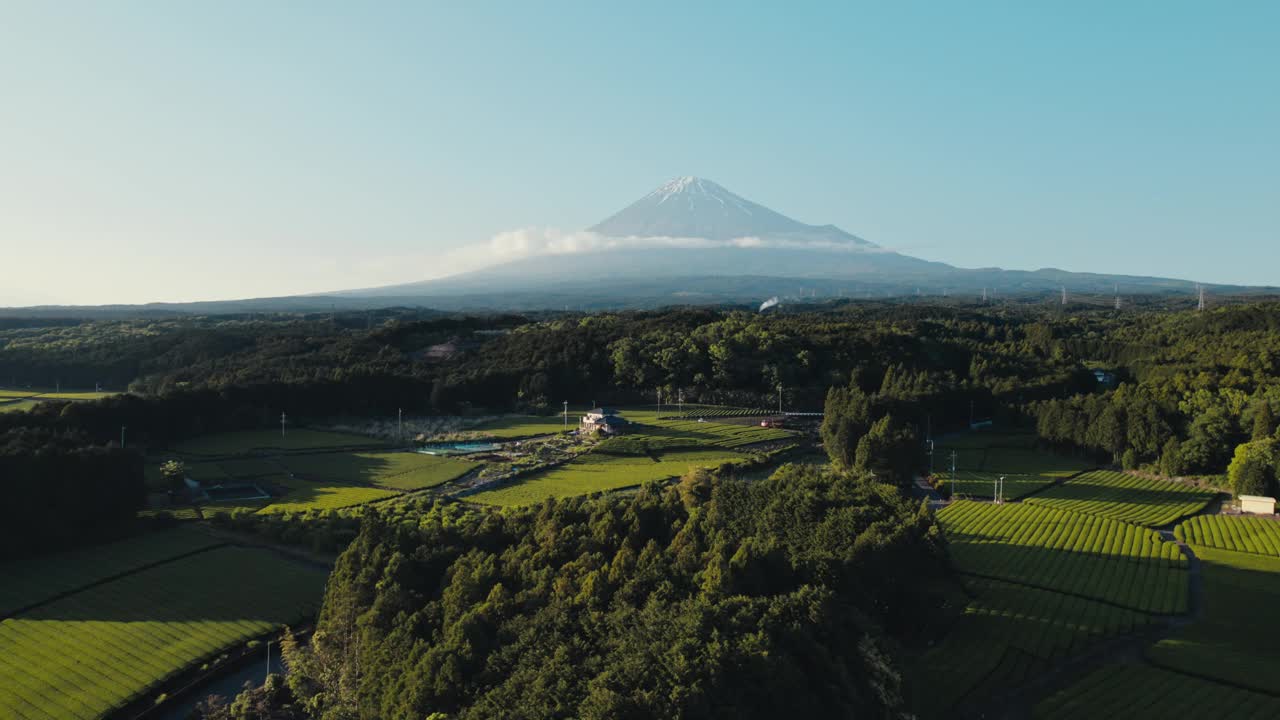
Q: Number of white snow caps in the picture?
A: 1